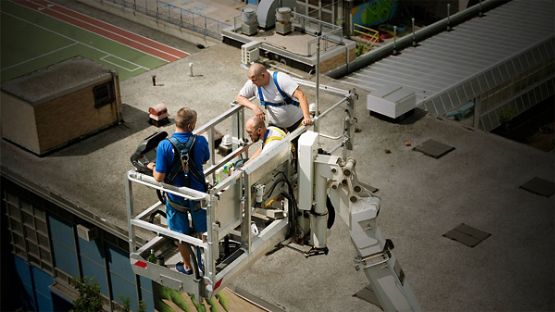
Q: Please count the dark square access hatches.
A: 4